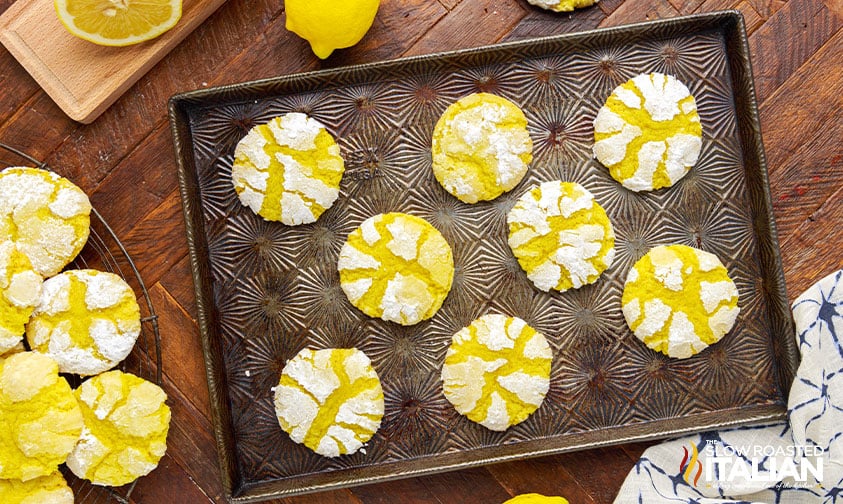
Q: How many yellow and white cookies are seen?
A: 15